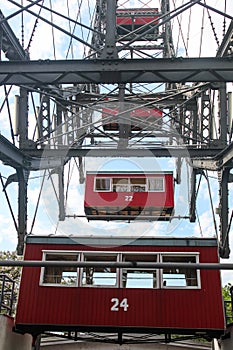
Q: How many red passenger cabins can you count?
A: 4